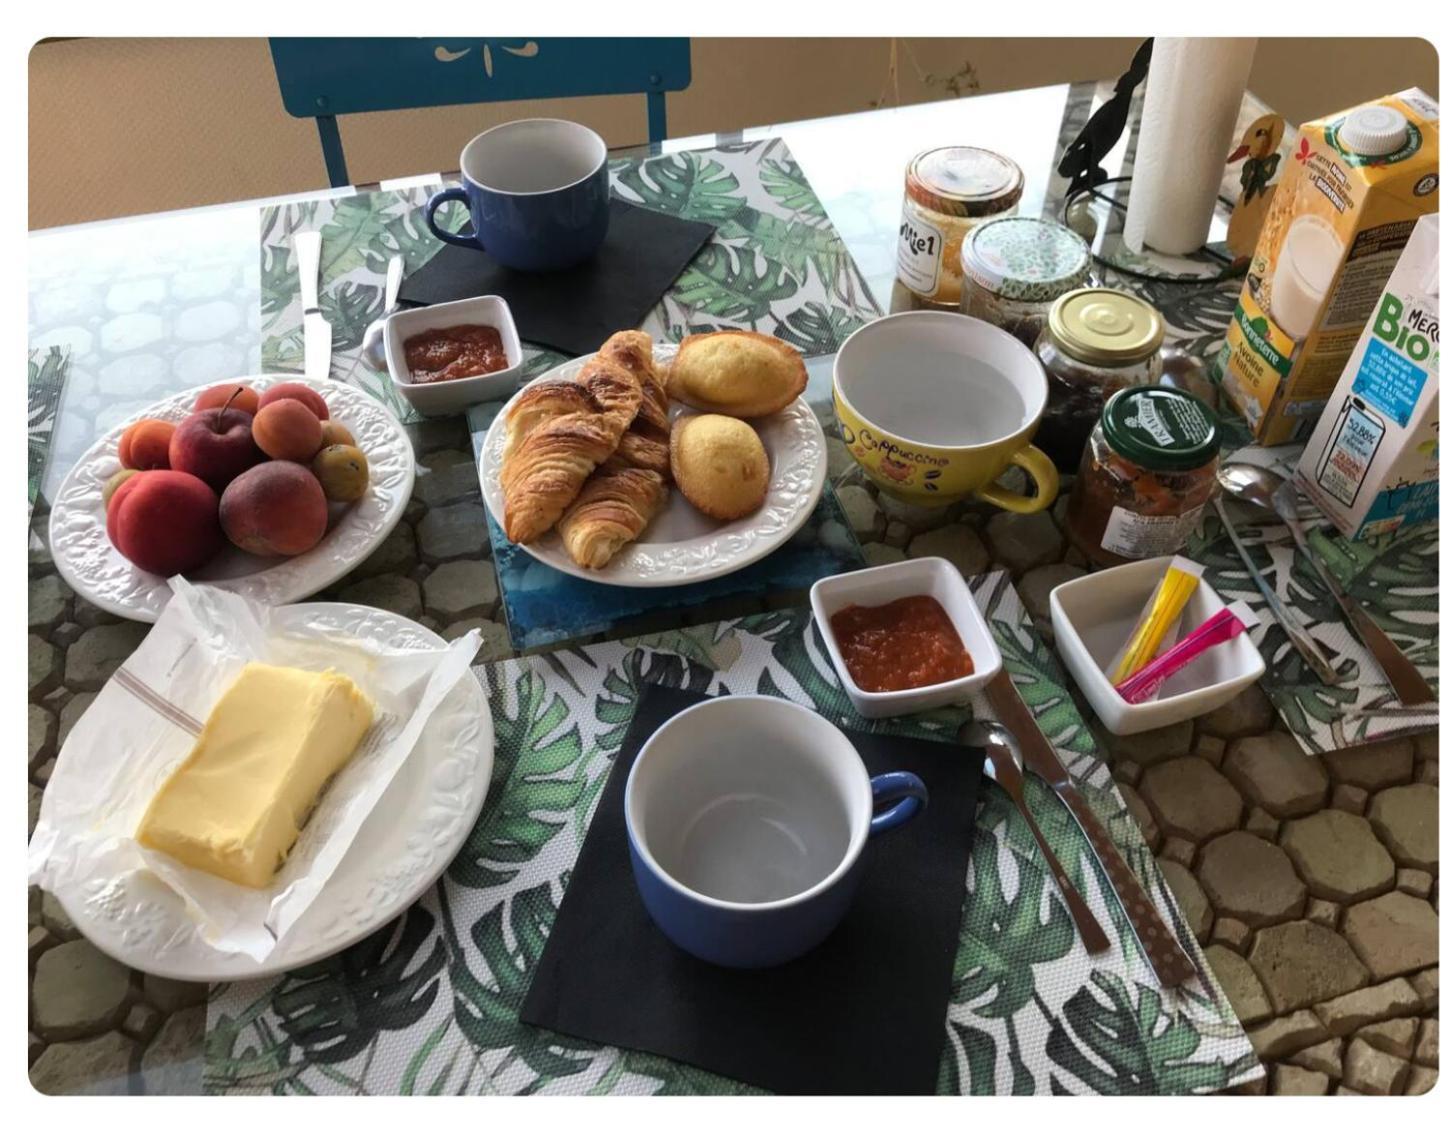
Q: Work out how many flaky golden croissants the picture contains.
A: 2